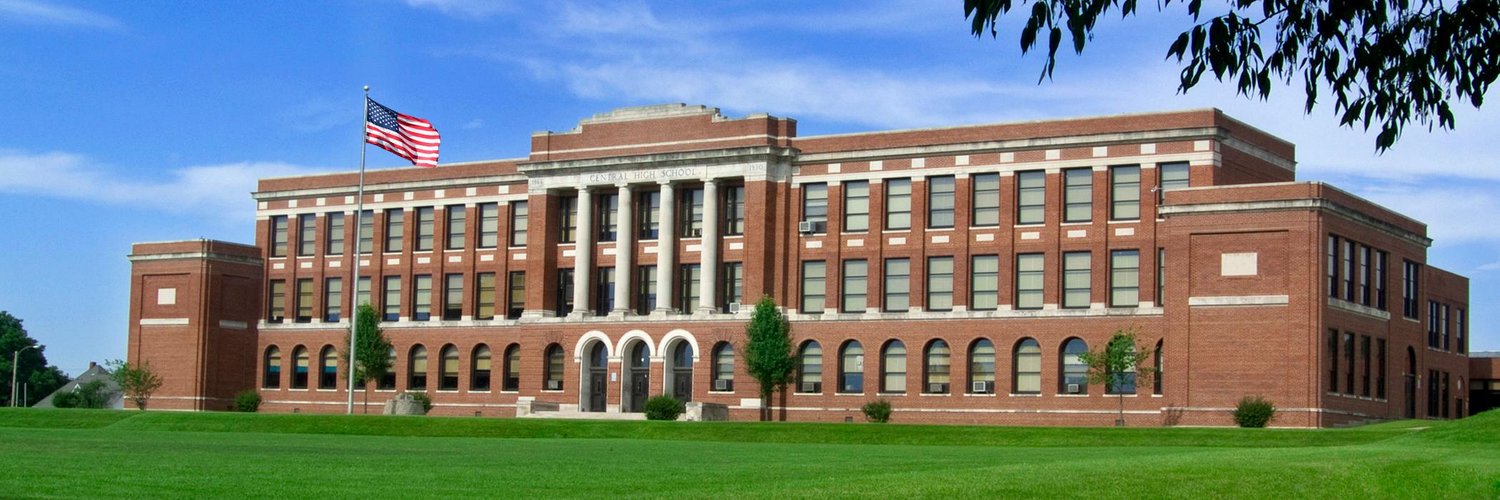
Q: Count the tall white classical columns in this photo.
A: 4